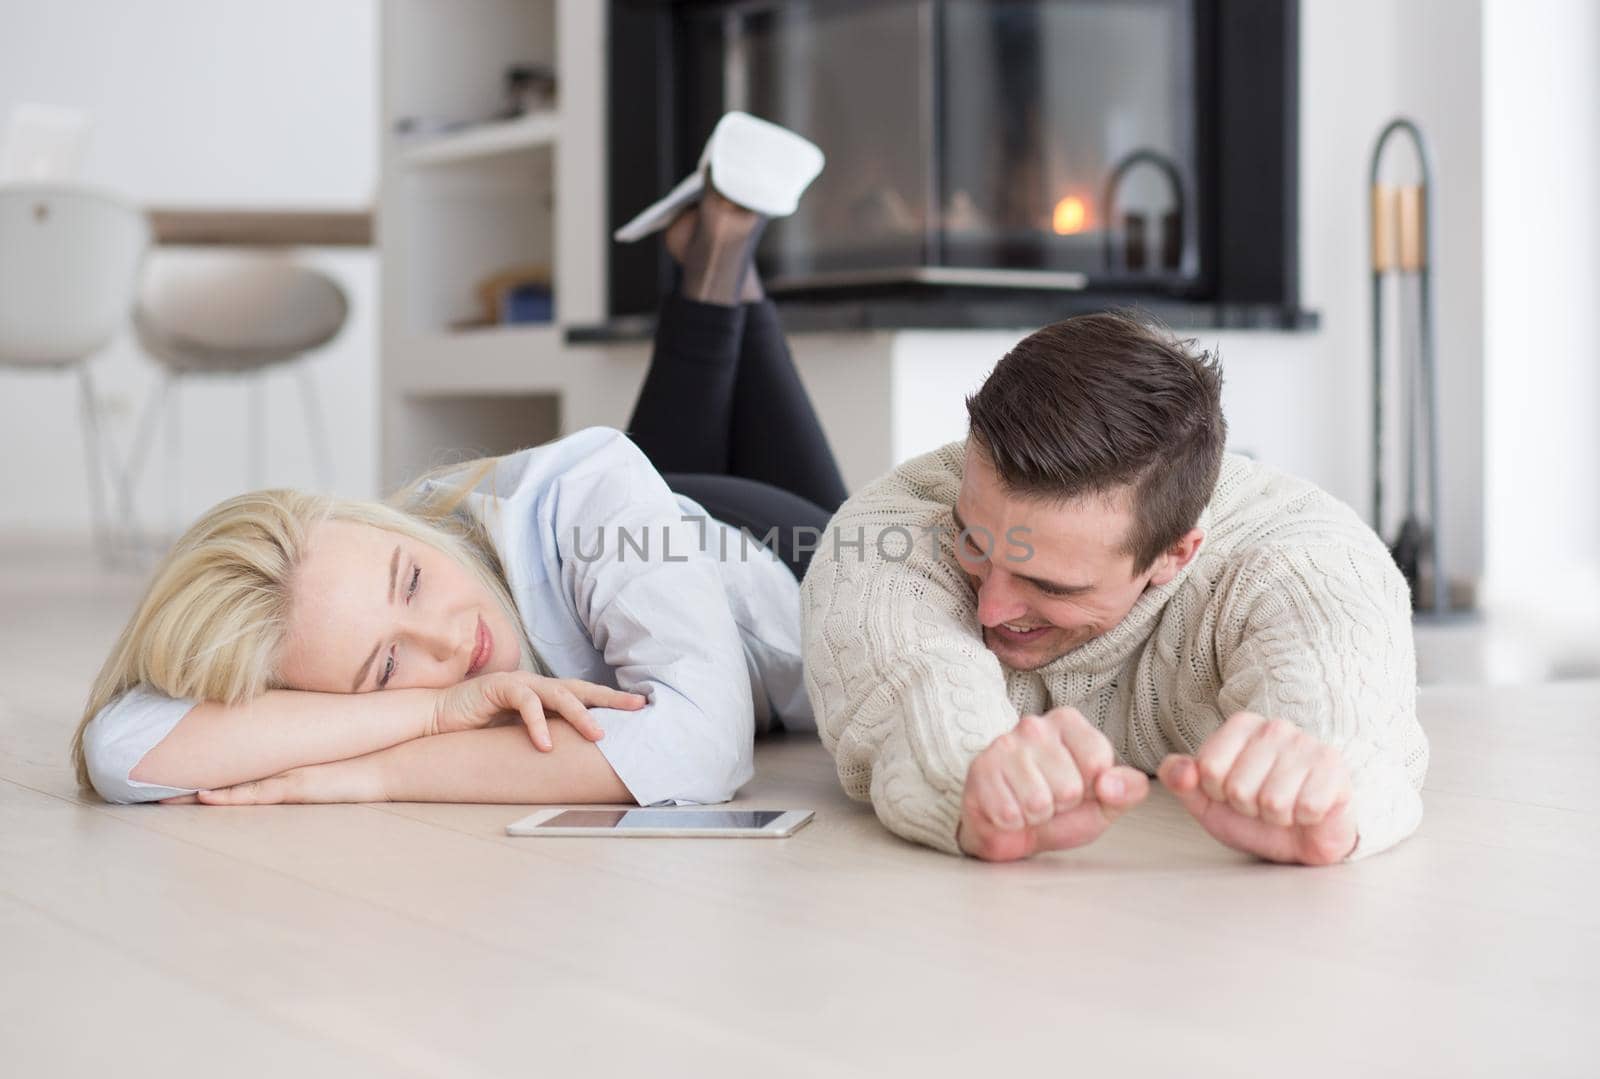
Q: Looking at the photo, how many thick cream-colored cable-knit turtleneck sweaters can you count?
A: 1